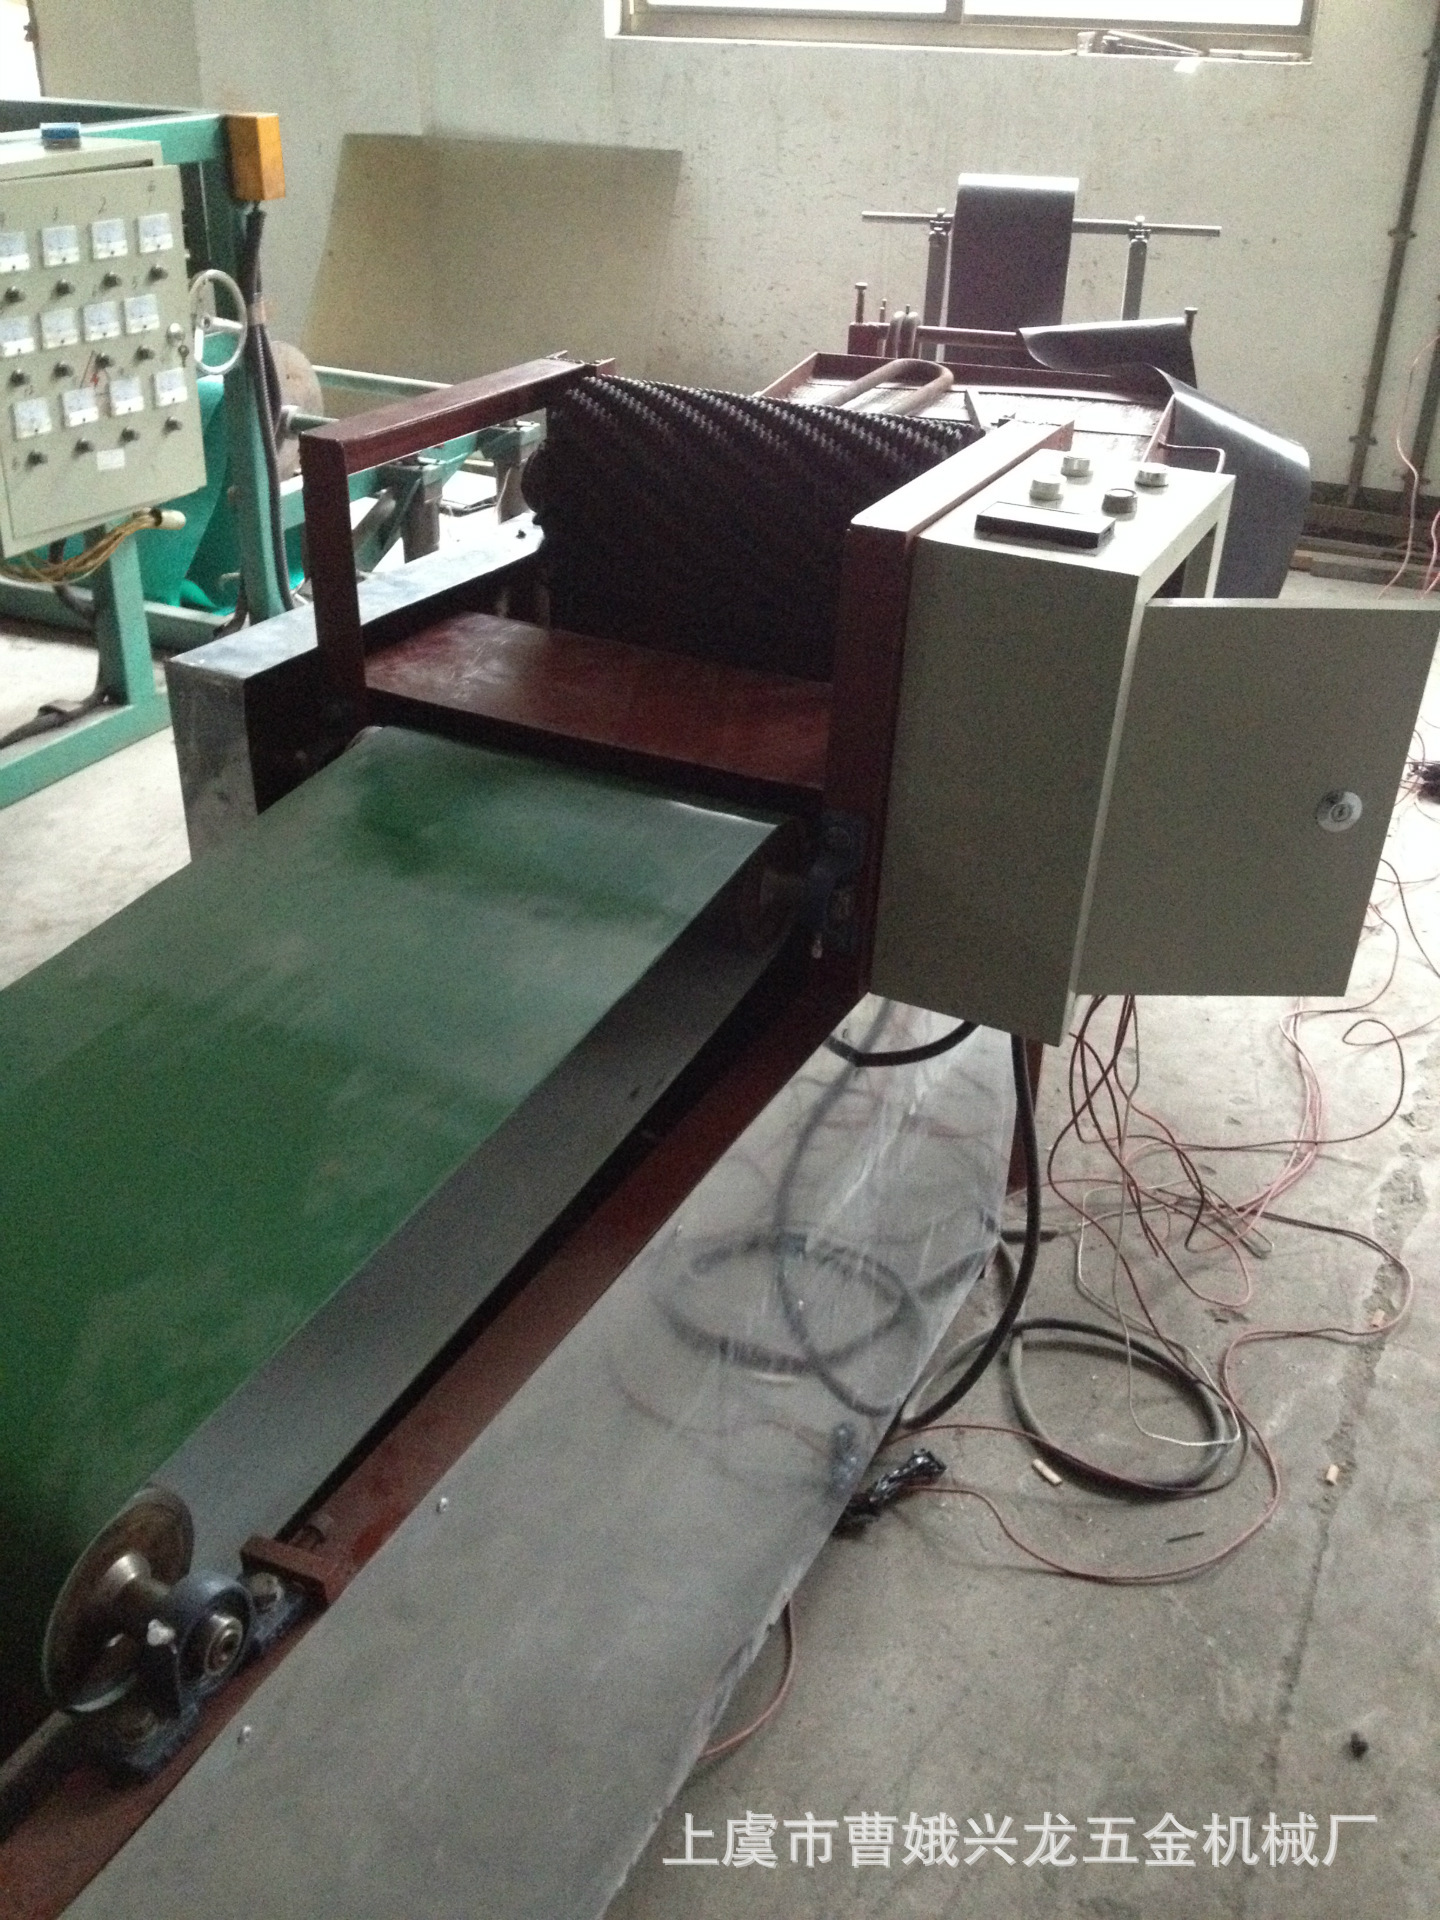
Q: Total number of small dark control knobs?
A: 12